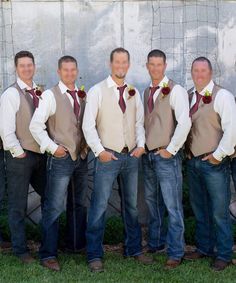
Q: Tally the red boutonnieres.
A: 5